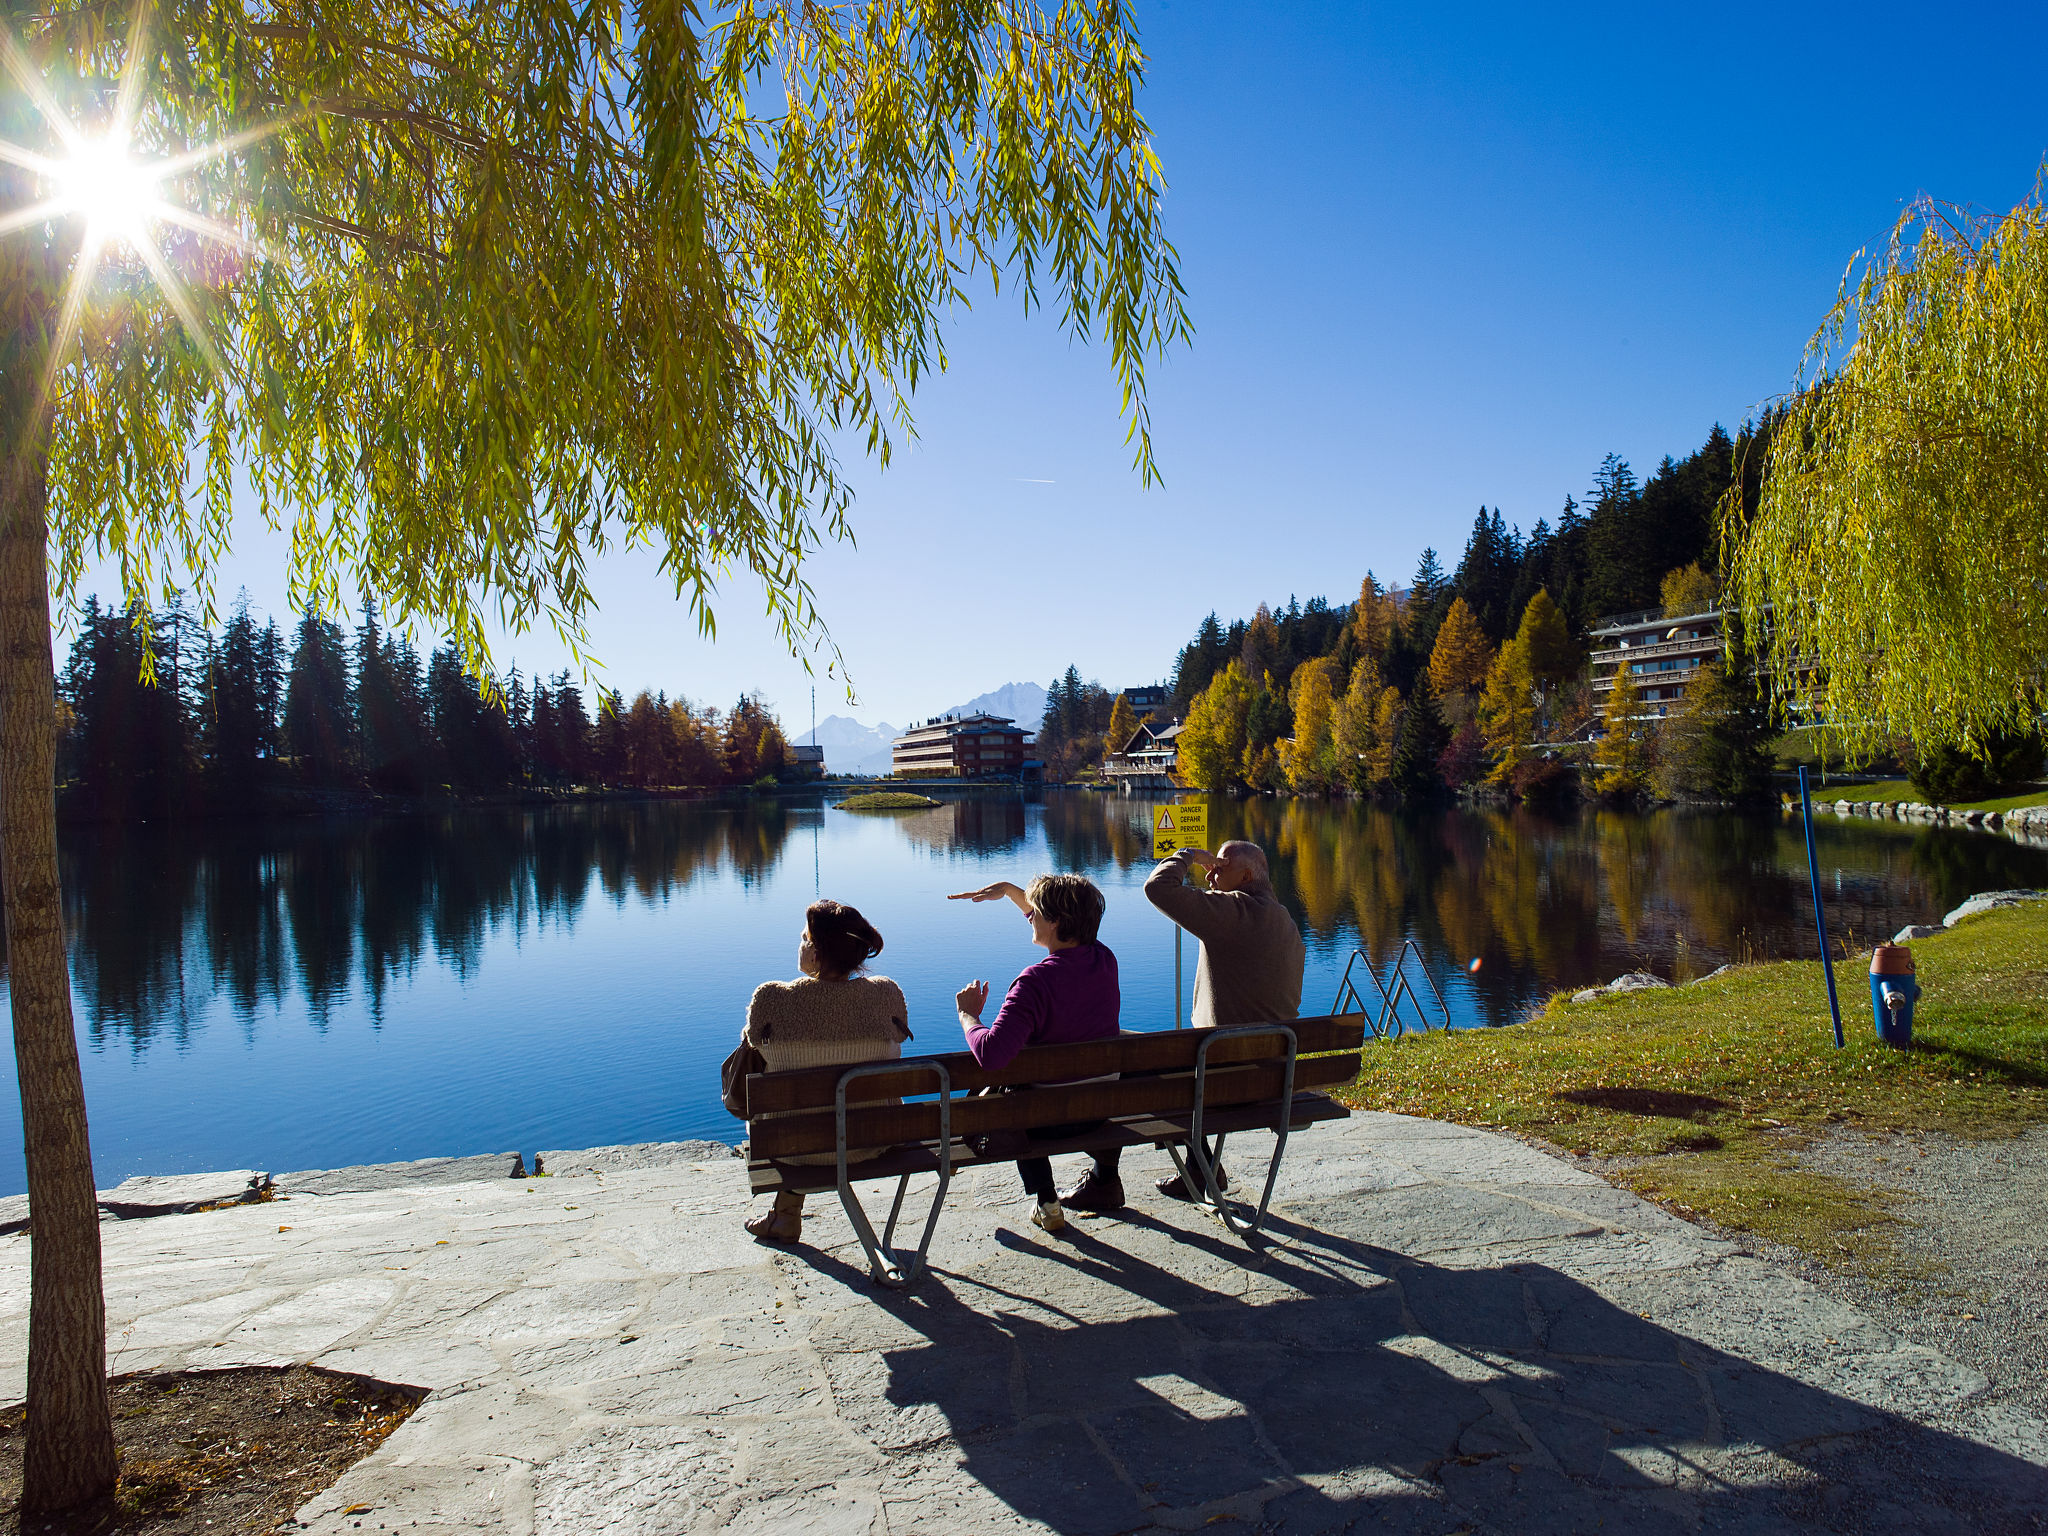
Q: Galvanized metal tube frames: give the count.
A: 2